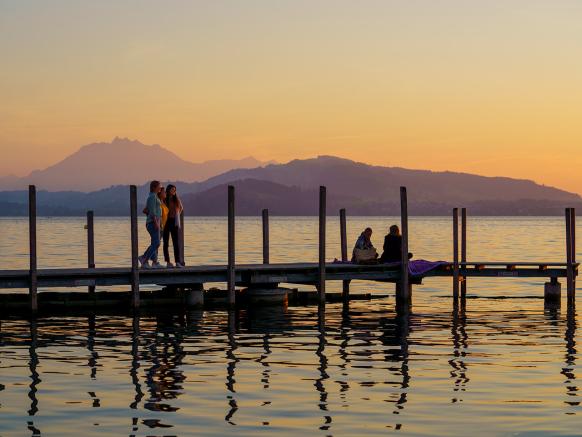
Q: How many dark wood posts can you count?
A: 13